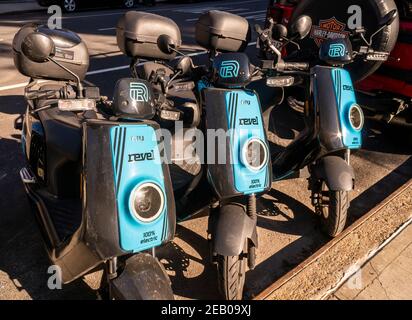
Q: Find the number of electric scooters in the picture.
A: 3